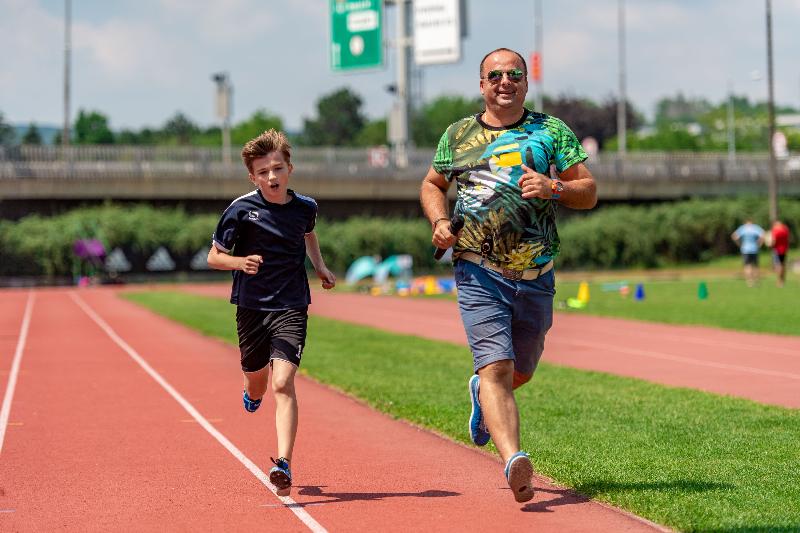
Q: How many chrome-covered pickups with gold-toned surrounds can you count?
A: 0